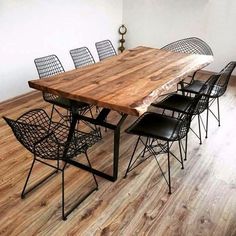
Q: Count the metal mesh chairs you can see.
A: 8